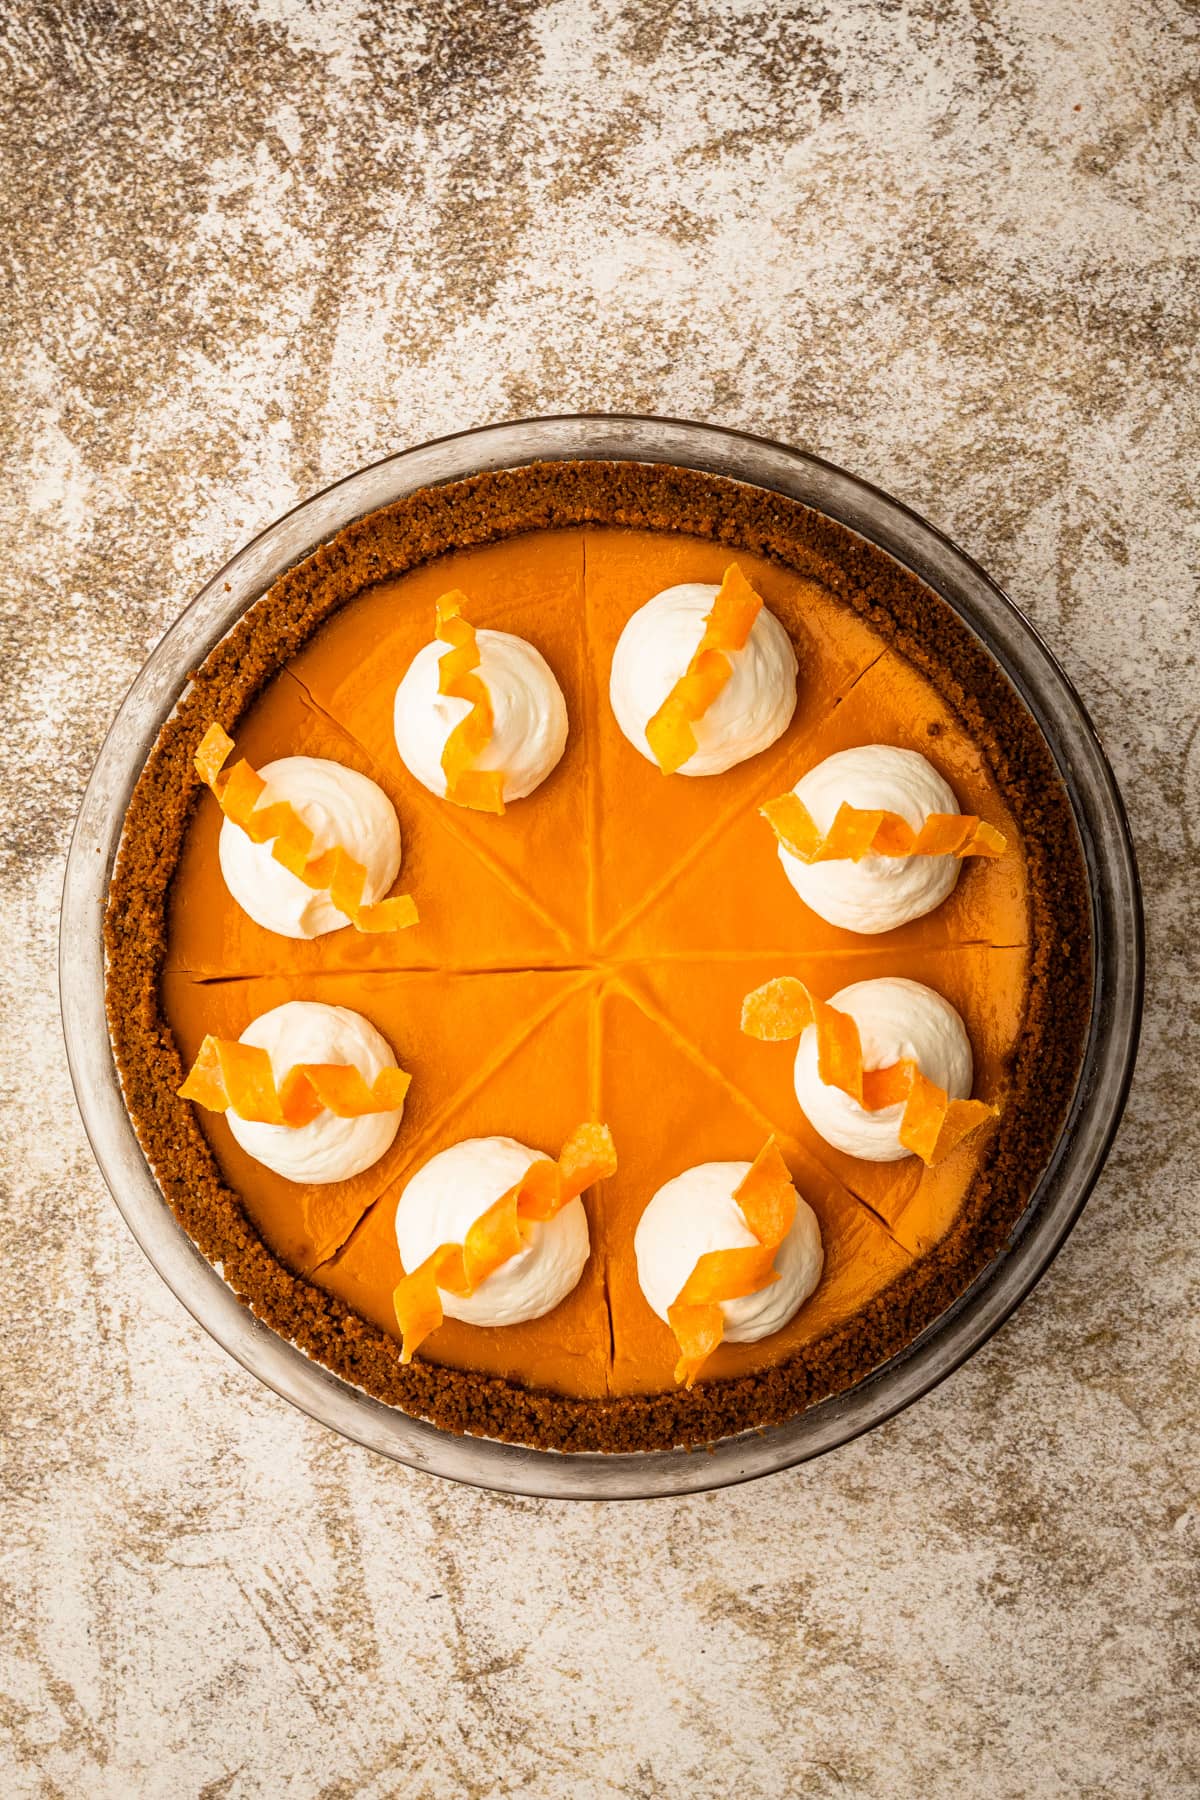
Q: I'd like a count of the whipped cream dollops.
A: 8